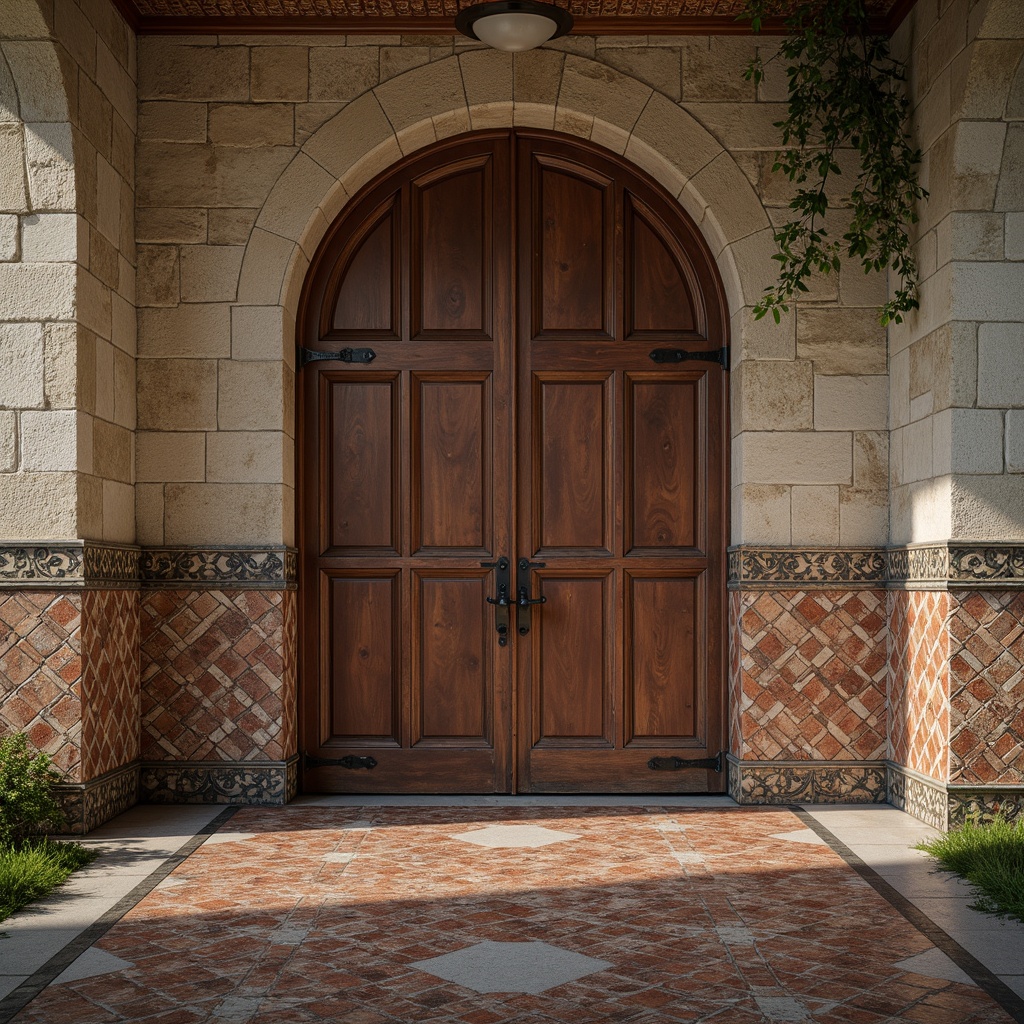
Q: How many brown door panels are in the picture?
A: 12